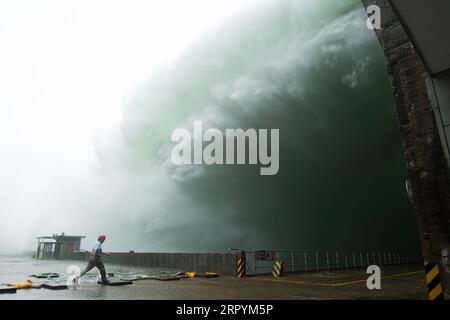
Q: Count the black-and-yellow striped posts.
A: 3